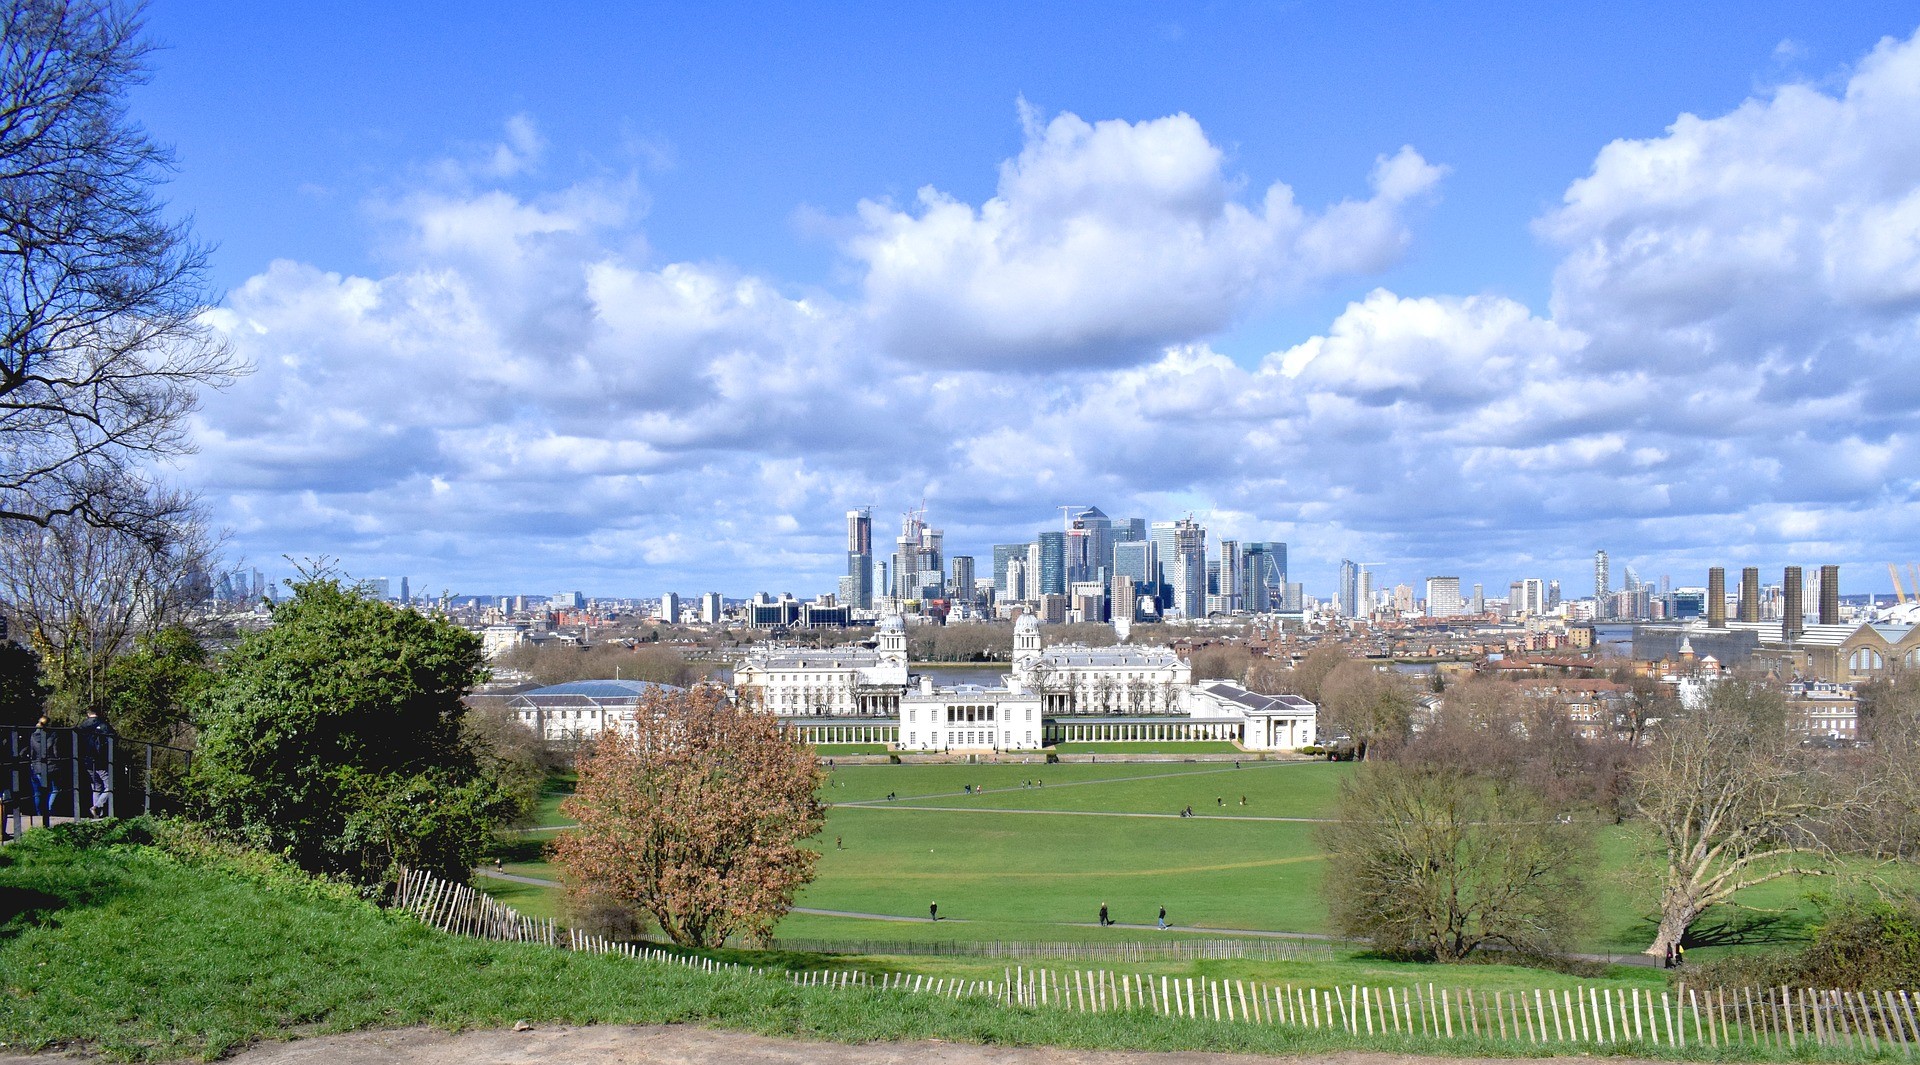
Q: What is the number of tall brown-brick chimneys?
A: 4